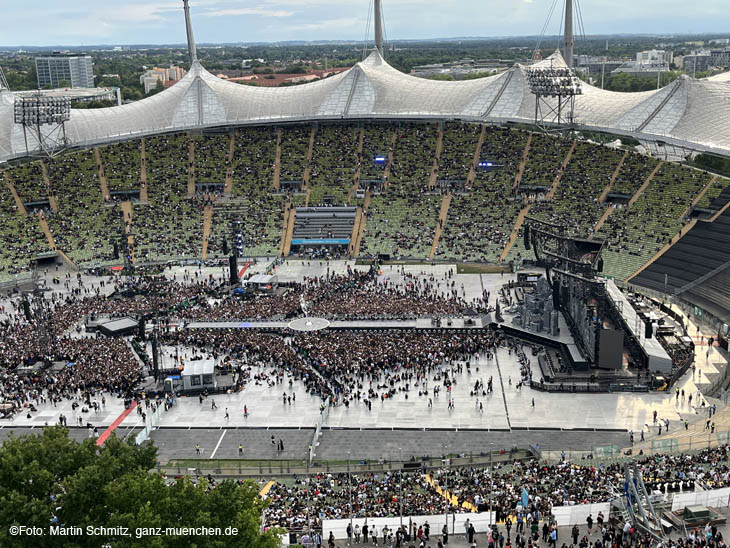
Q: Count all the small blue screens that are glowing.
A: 2